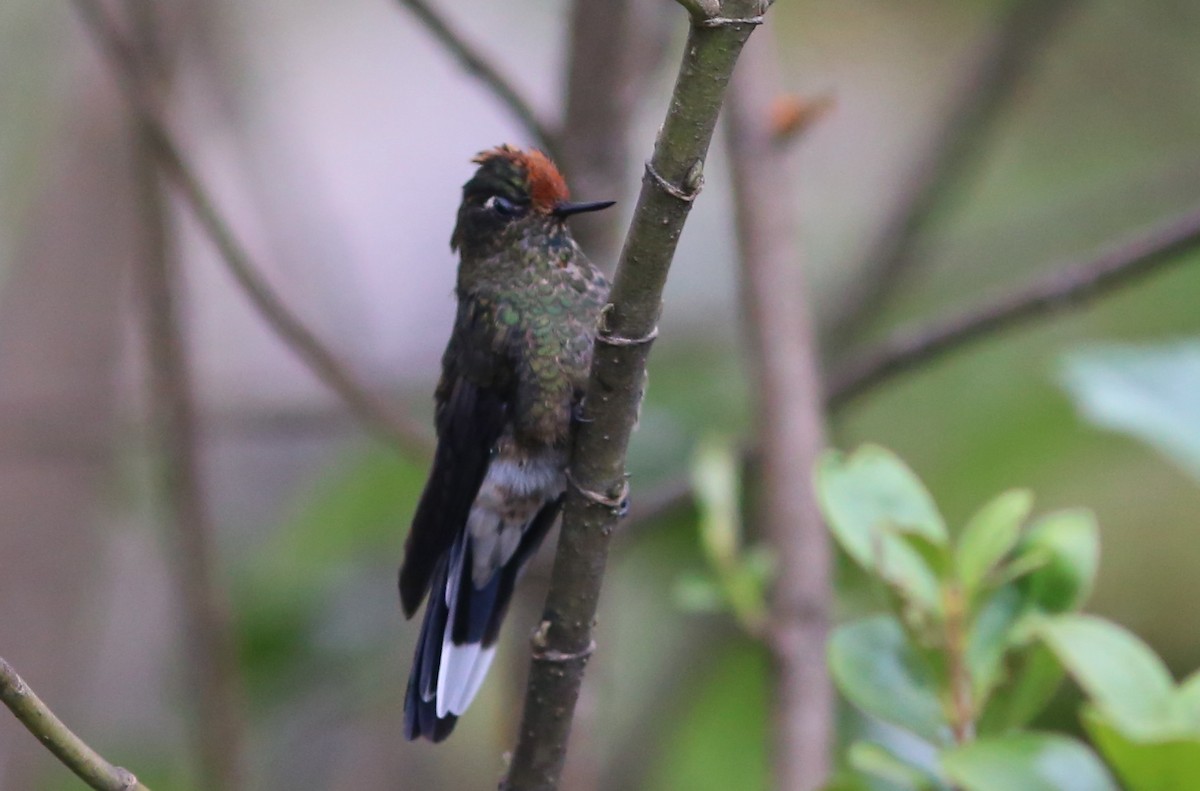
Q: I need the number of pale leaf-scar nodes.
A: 5